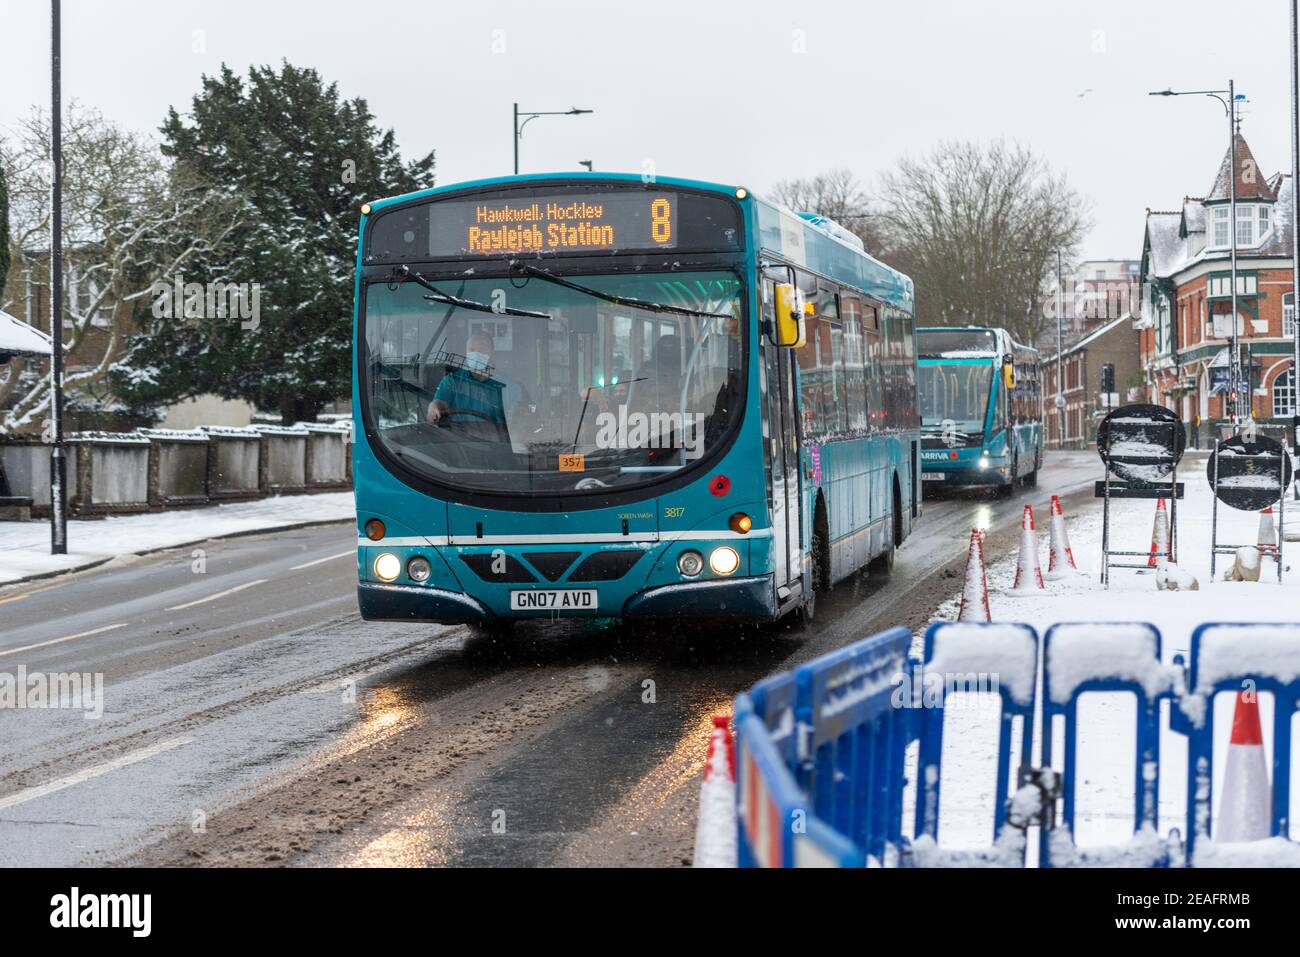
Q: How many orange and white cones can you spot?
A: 7